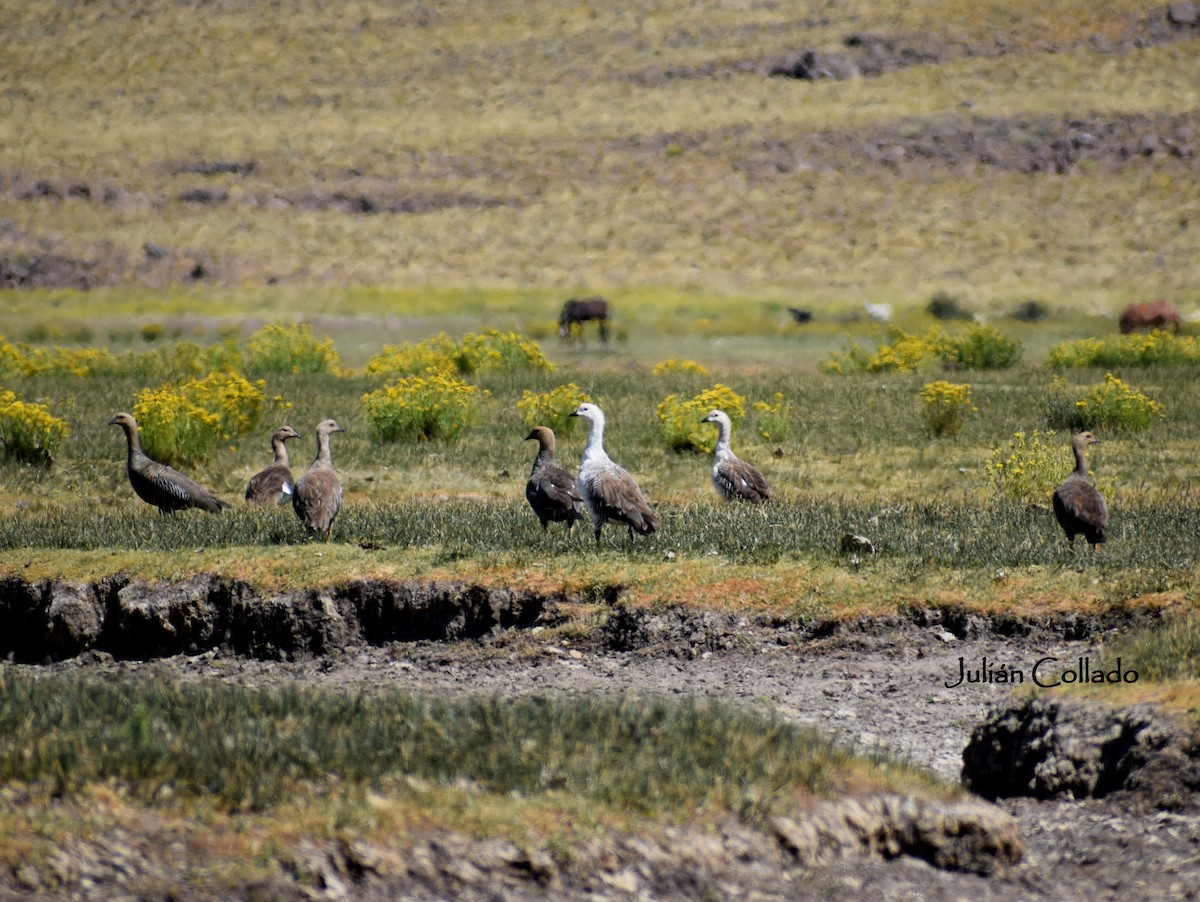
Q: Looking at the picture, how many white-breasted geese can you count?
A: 2